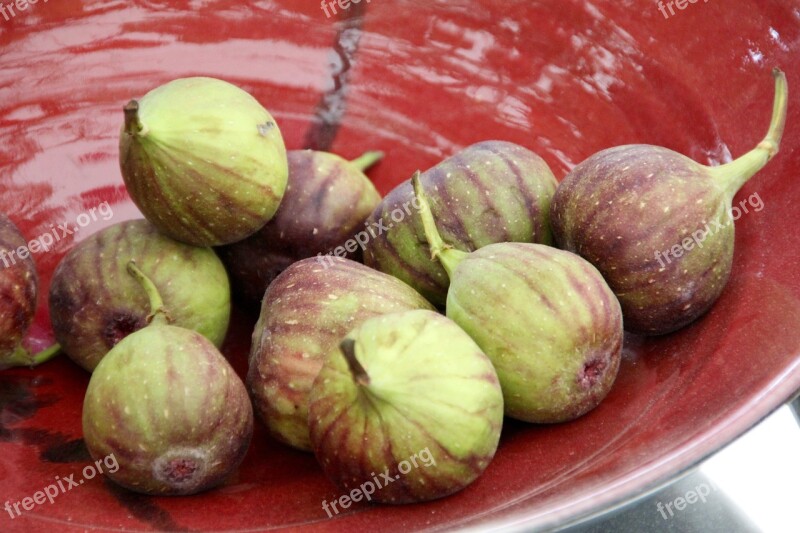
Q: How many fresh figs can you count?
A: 10